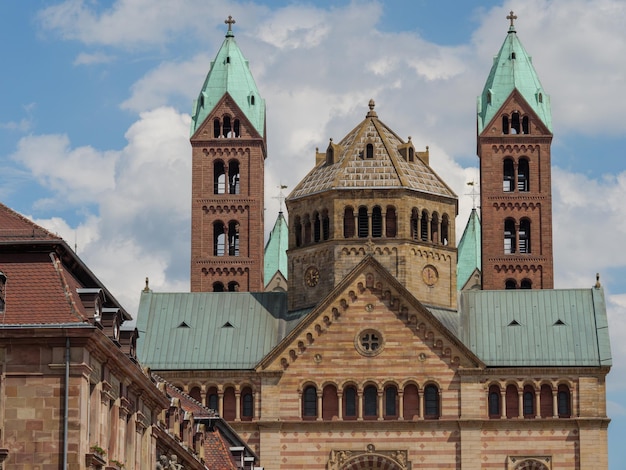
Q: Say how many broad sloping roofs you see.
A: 2